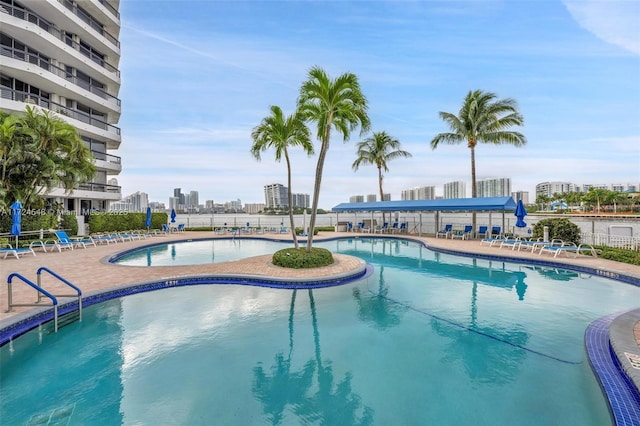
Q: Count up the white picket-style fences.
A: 1